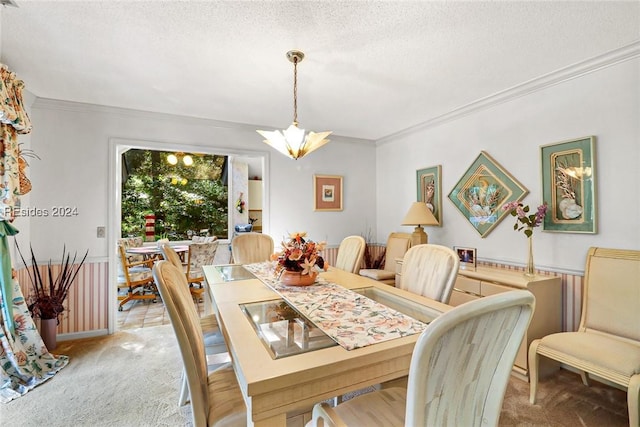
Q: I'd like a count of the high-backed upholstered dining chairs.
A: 6